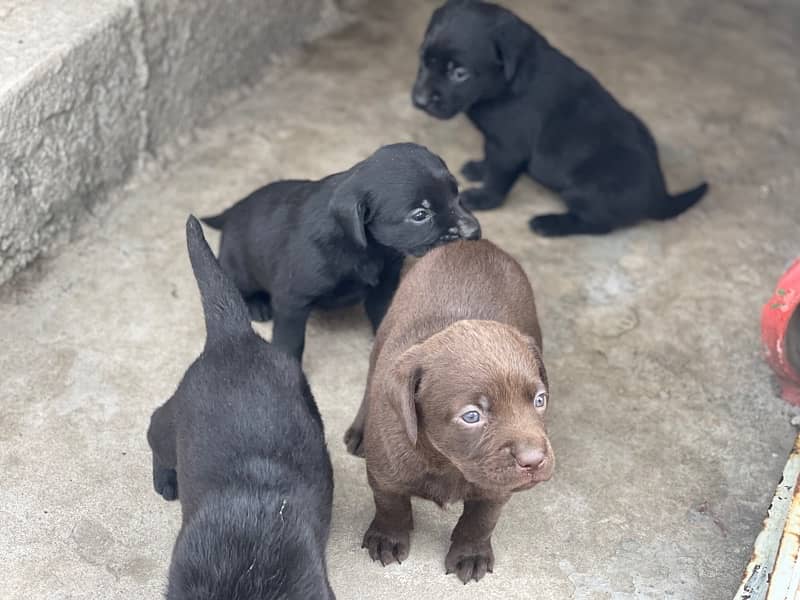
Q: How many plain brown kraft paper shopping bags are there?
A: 0